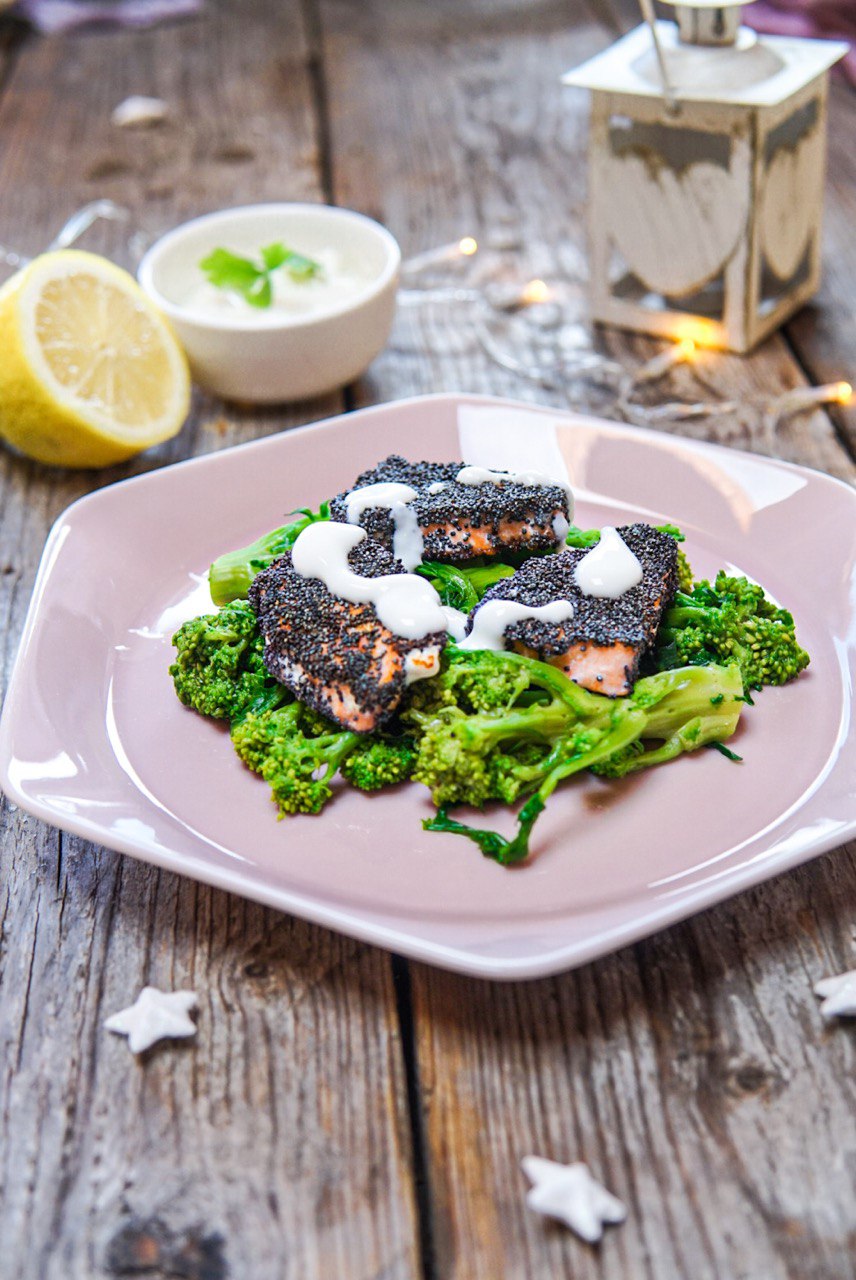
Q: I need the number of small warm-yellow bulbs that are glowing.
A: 4